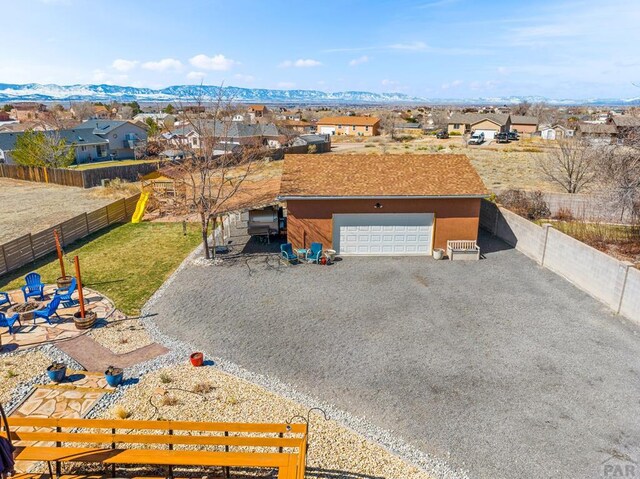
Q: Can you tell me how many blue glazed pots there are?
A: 2